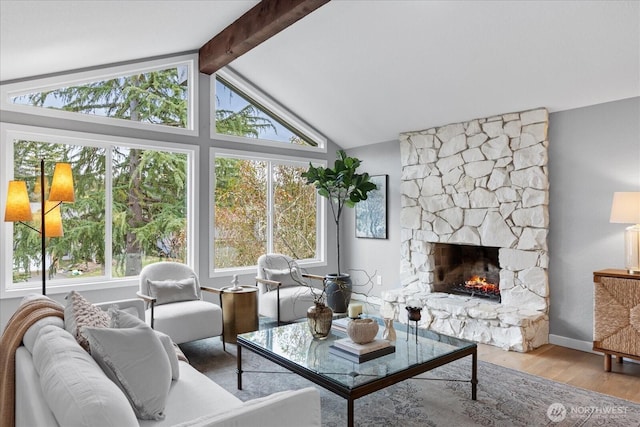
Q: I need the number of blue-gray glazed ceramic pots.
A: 1